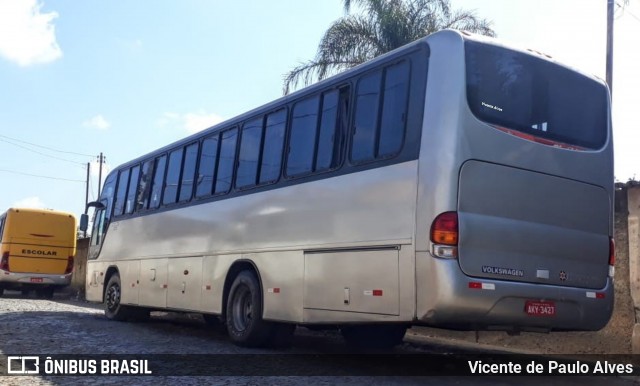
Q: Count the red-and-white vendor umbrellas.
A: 0